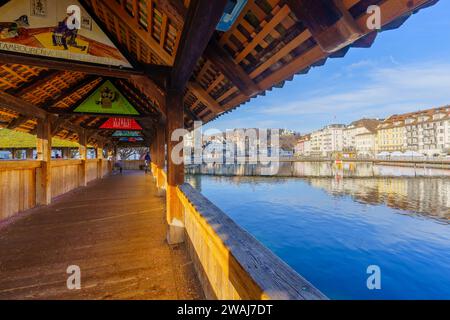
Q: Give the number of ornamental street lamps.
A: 0